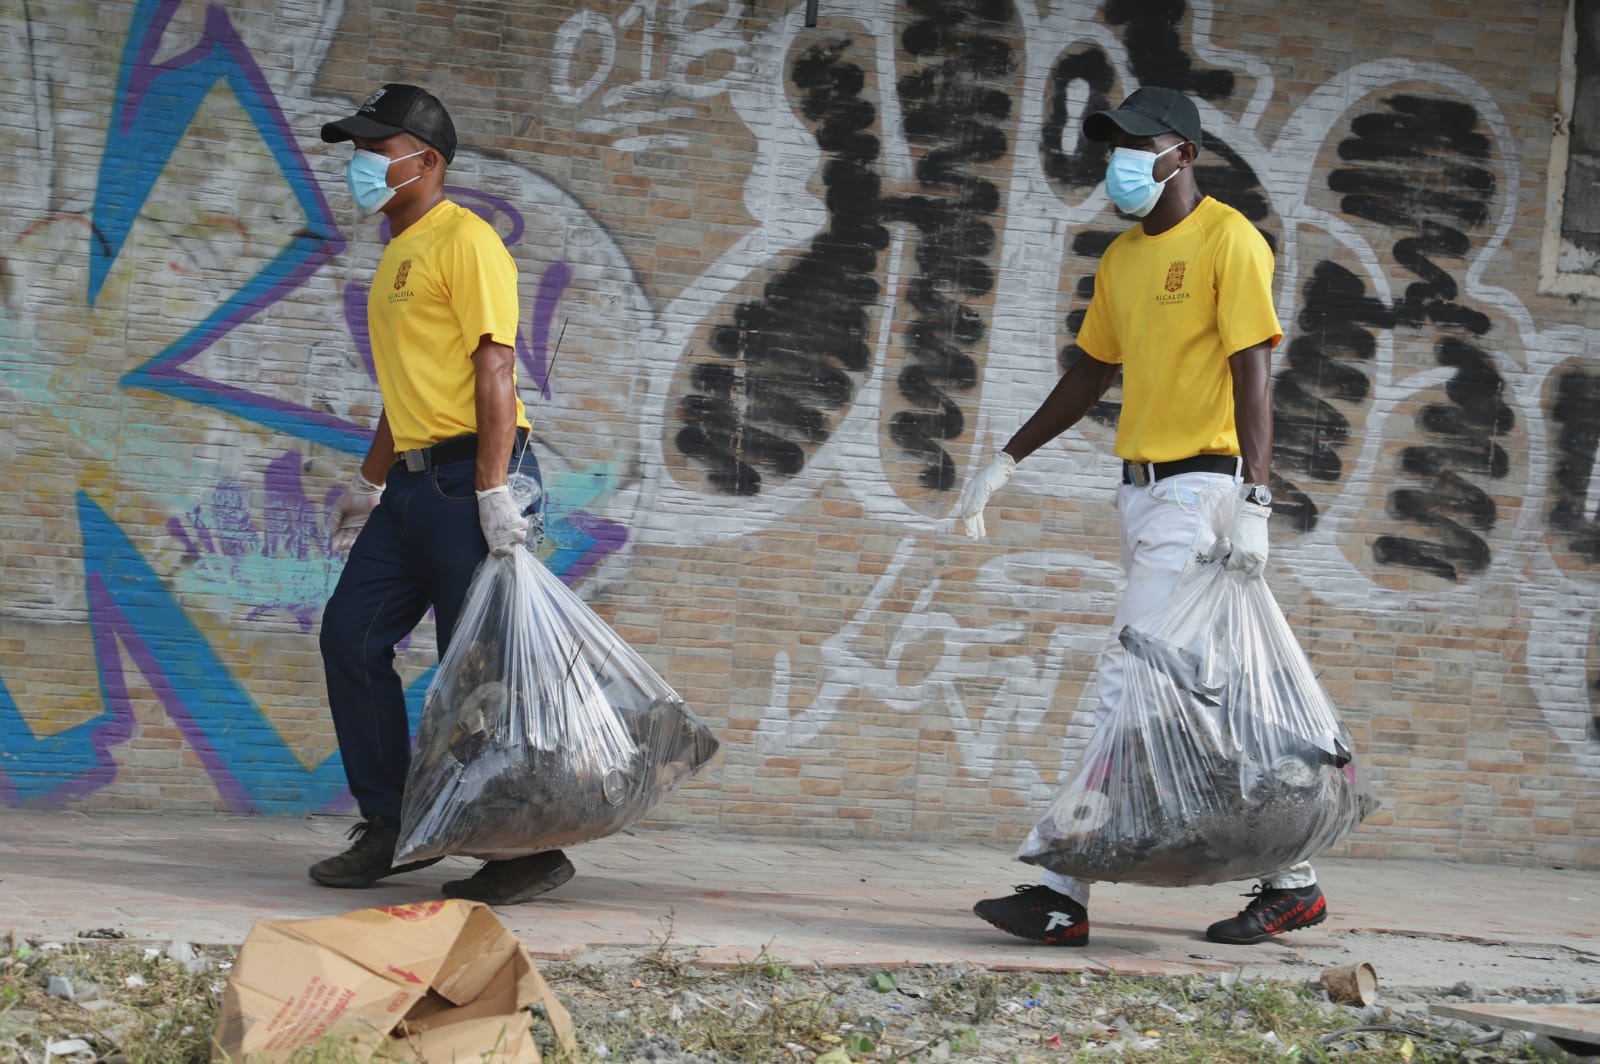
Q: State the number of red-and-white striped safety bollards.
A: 0